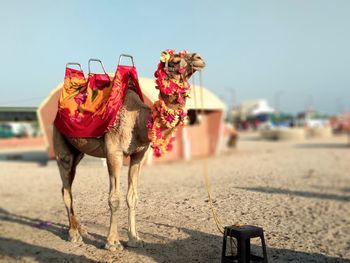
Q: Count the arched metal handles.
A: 3